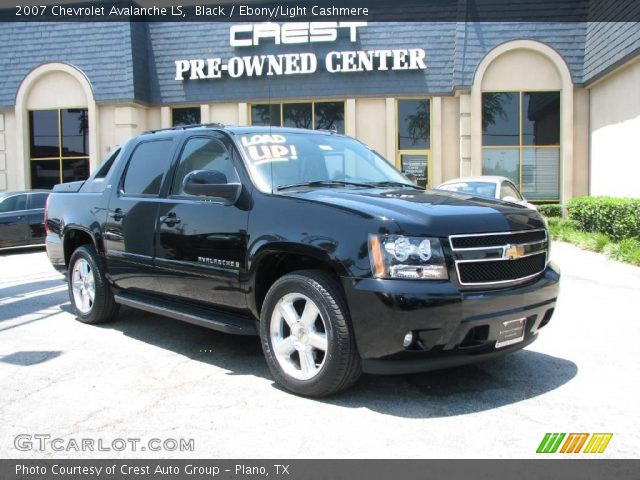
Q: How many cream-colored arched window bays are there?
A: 2